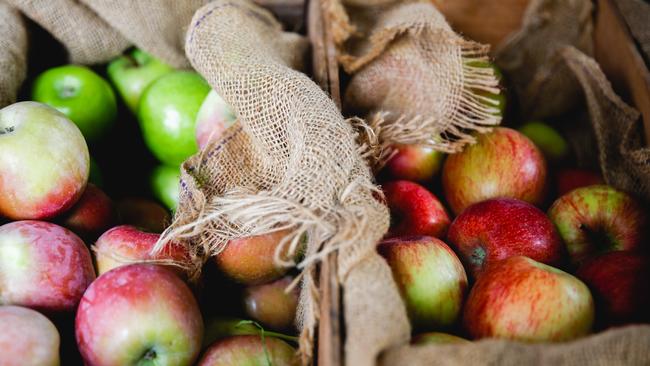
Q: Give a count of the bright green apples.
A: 4